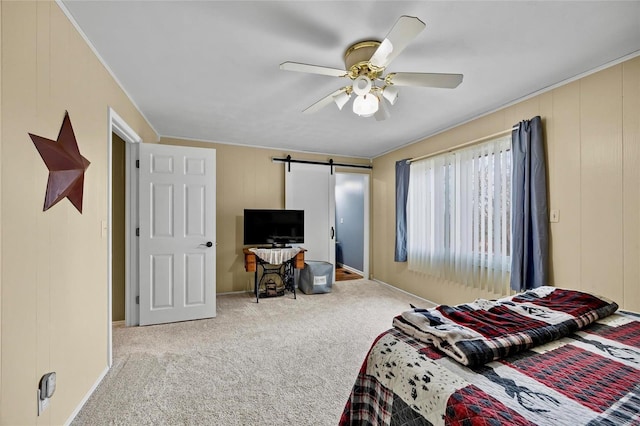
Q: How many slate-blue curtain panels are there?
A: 2